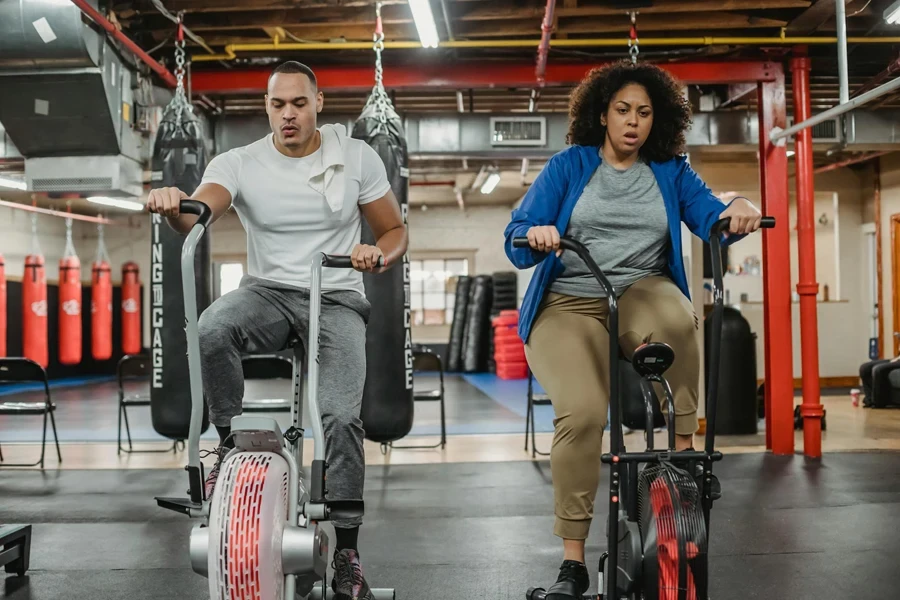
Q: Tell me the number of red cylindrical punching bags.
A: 5